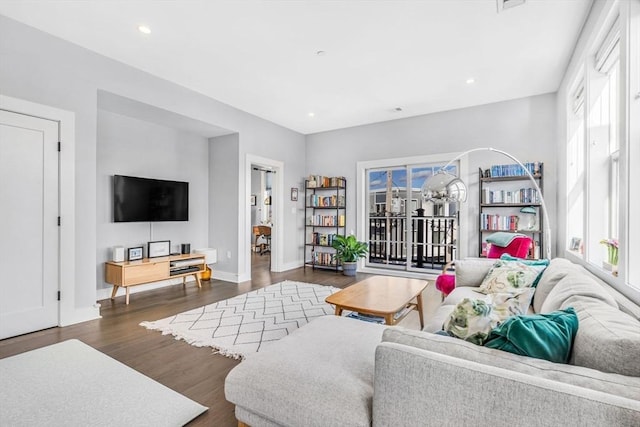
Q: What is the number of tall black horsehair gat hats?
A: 0